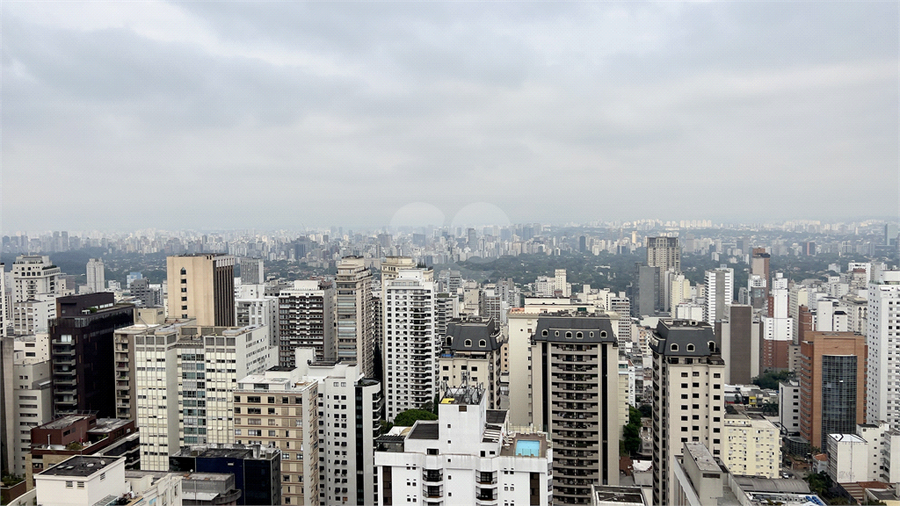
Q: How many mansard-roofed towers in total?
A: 3